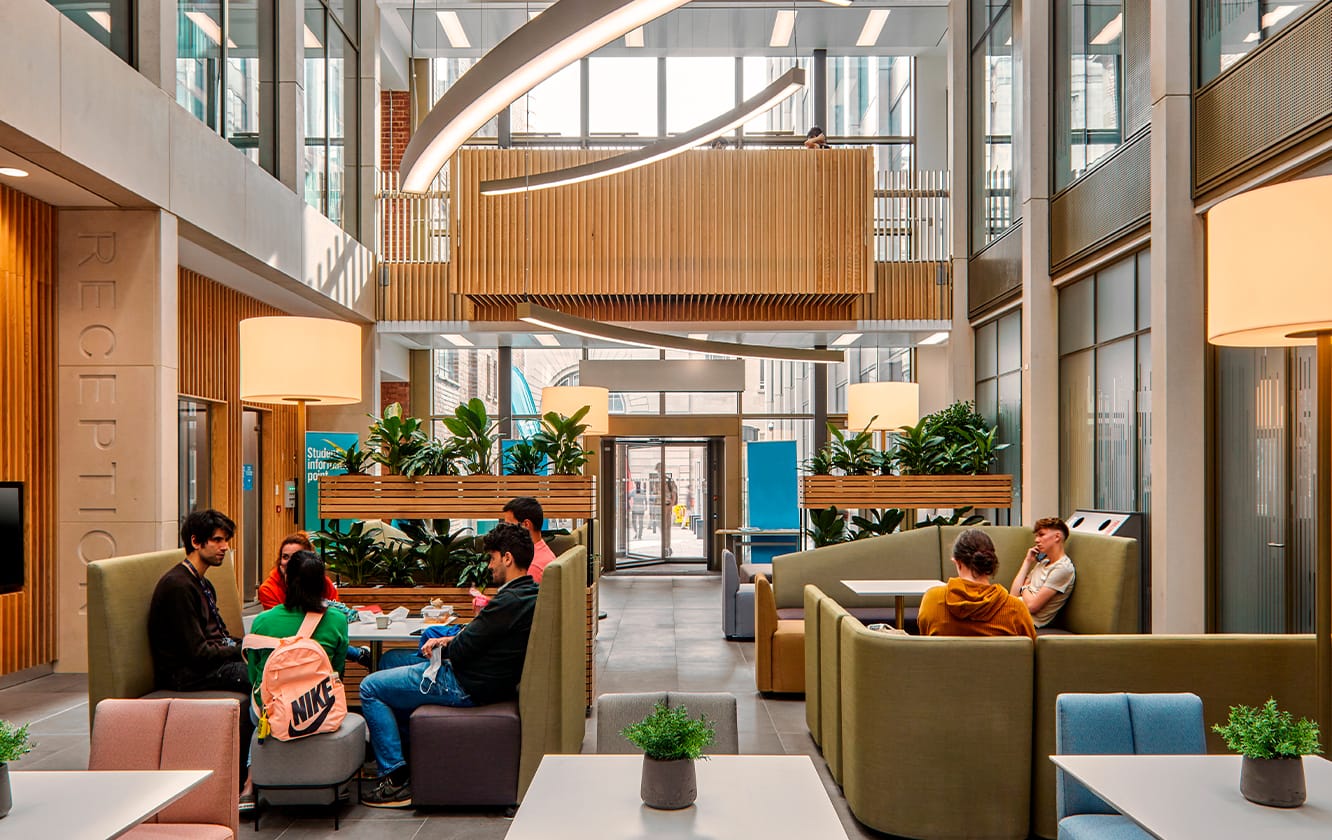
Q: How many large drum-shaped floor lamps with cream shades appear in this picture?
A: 4